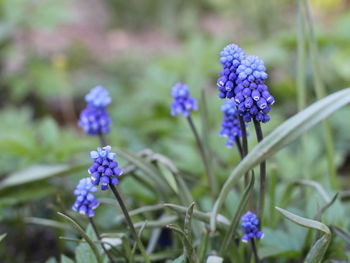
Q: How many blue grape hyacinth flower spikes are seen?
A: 8